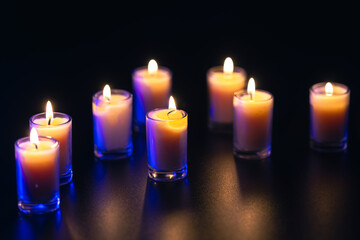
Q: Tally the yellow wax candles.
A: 8